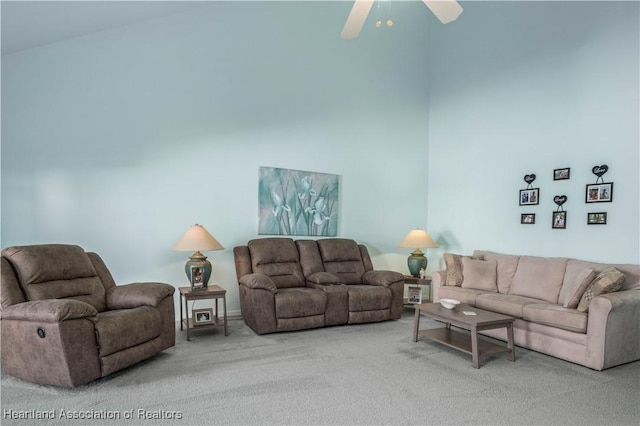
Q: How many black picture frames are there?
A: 6